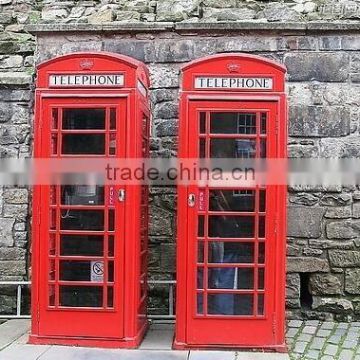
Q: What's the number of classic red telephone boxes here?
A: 2